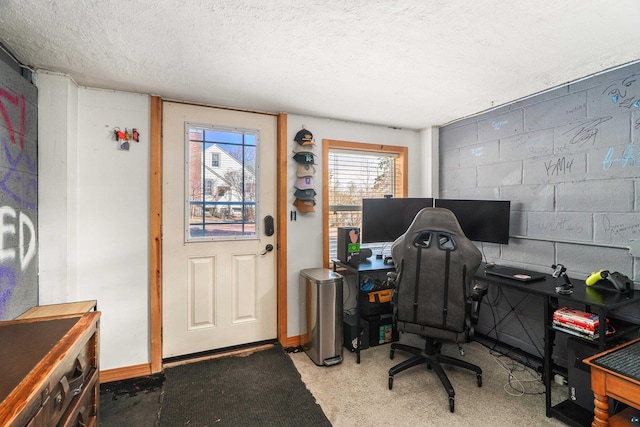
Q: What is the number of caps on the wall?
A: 7